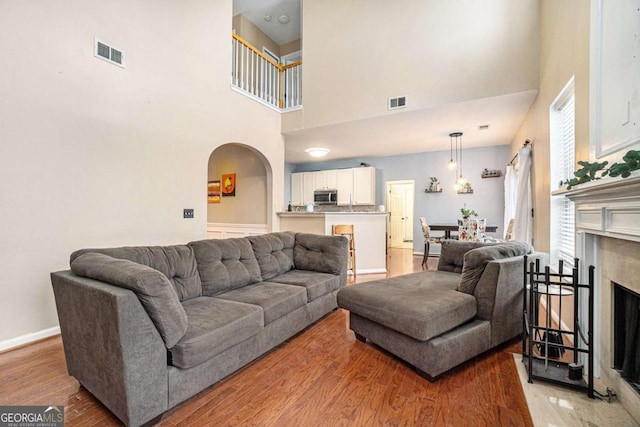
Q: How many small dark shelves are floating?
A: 3